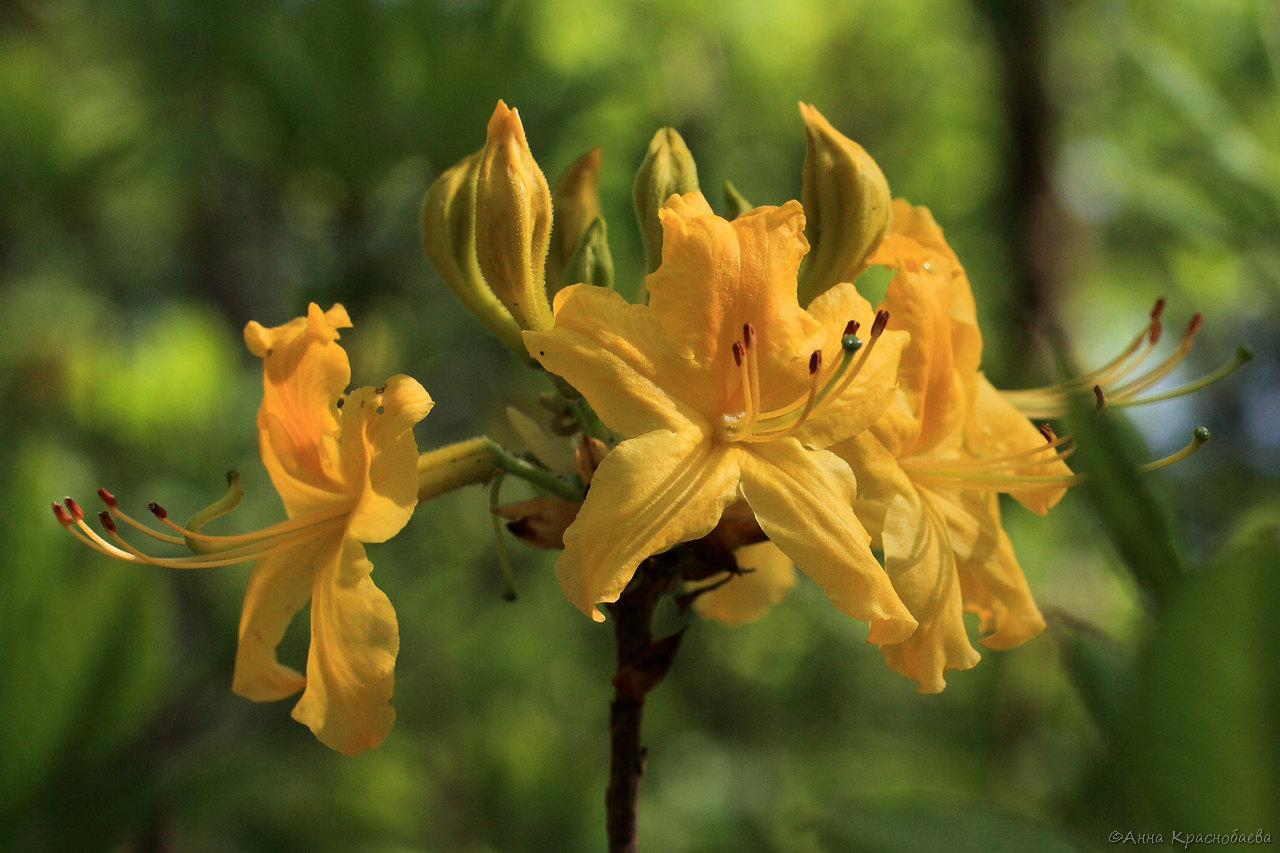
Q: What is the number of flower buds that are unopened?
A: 7